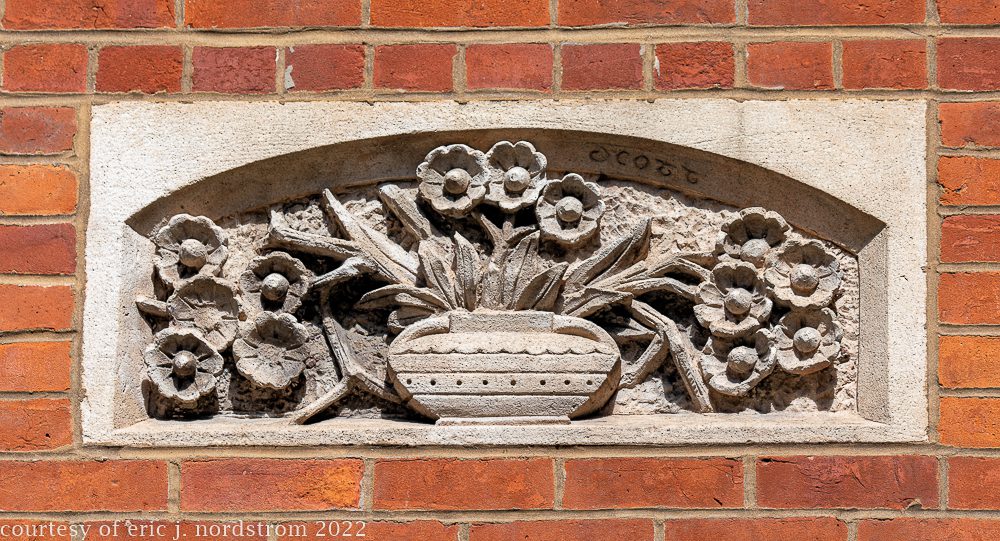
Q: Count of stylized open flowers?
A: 13